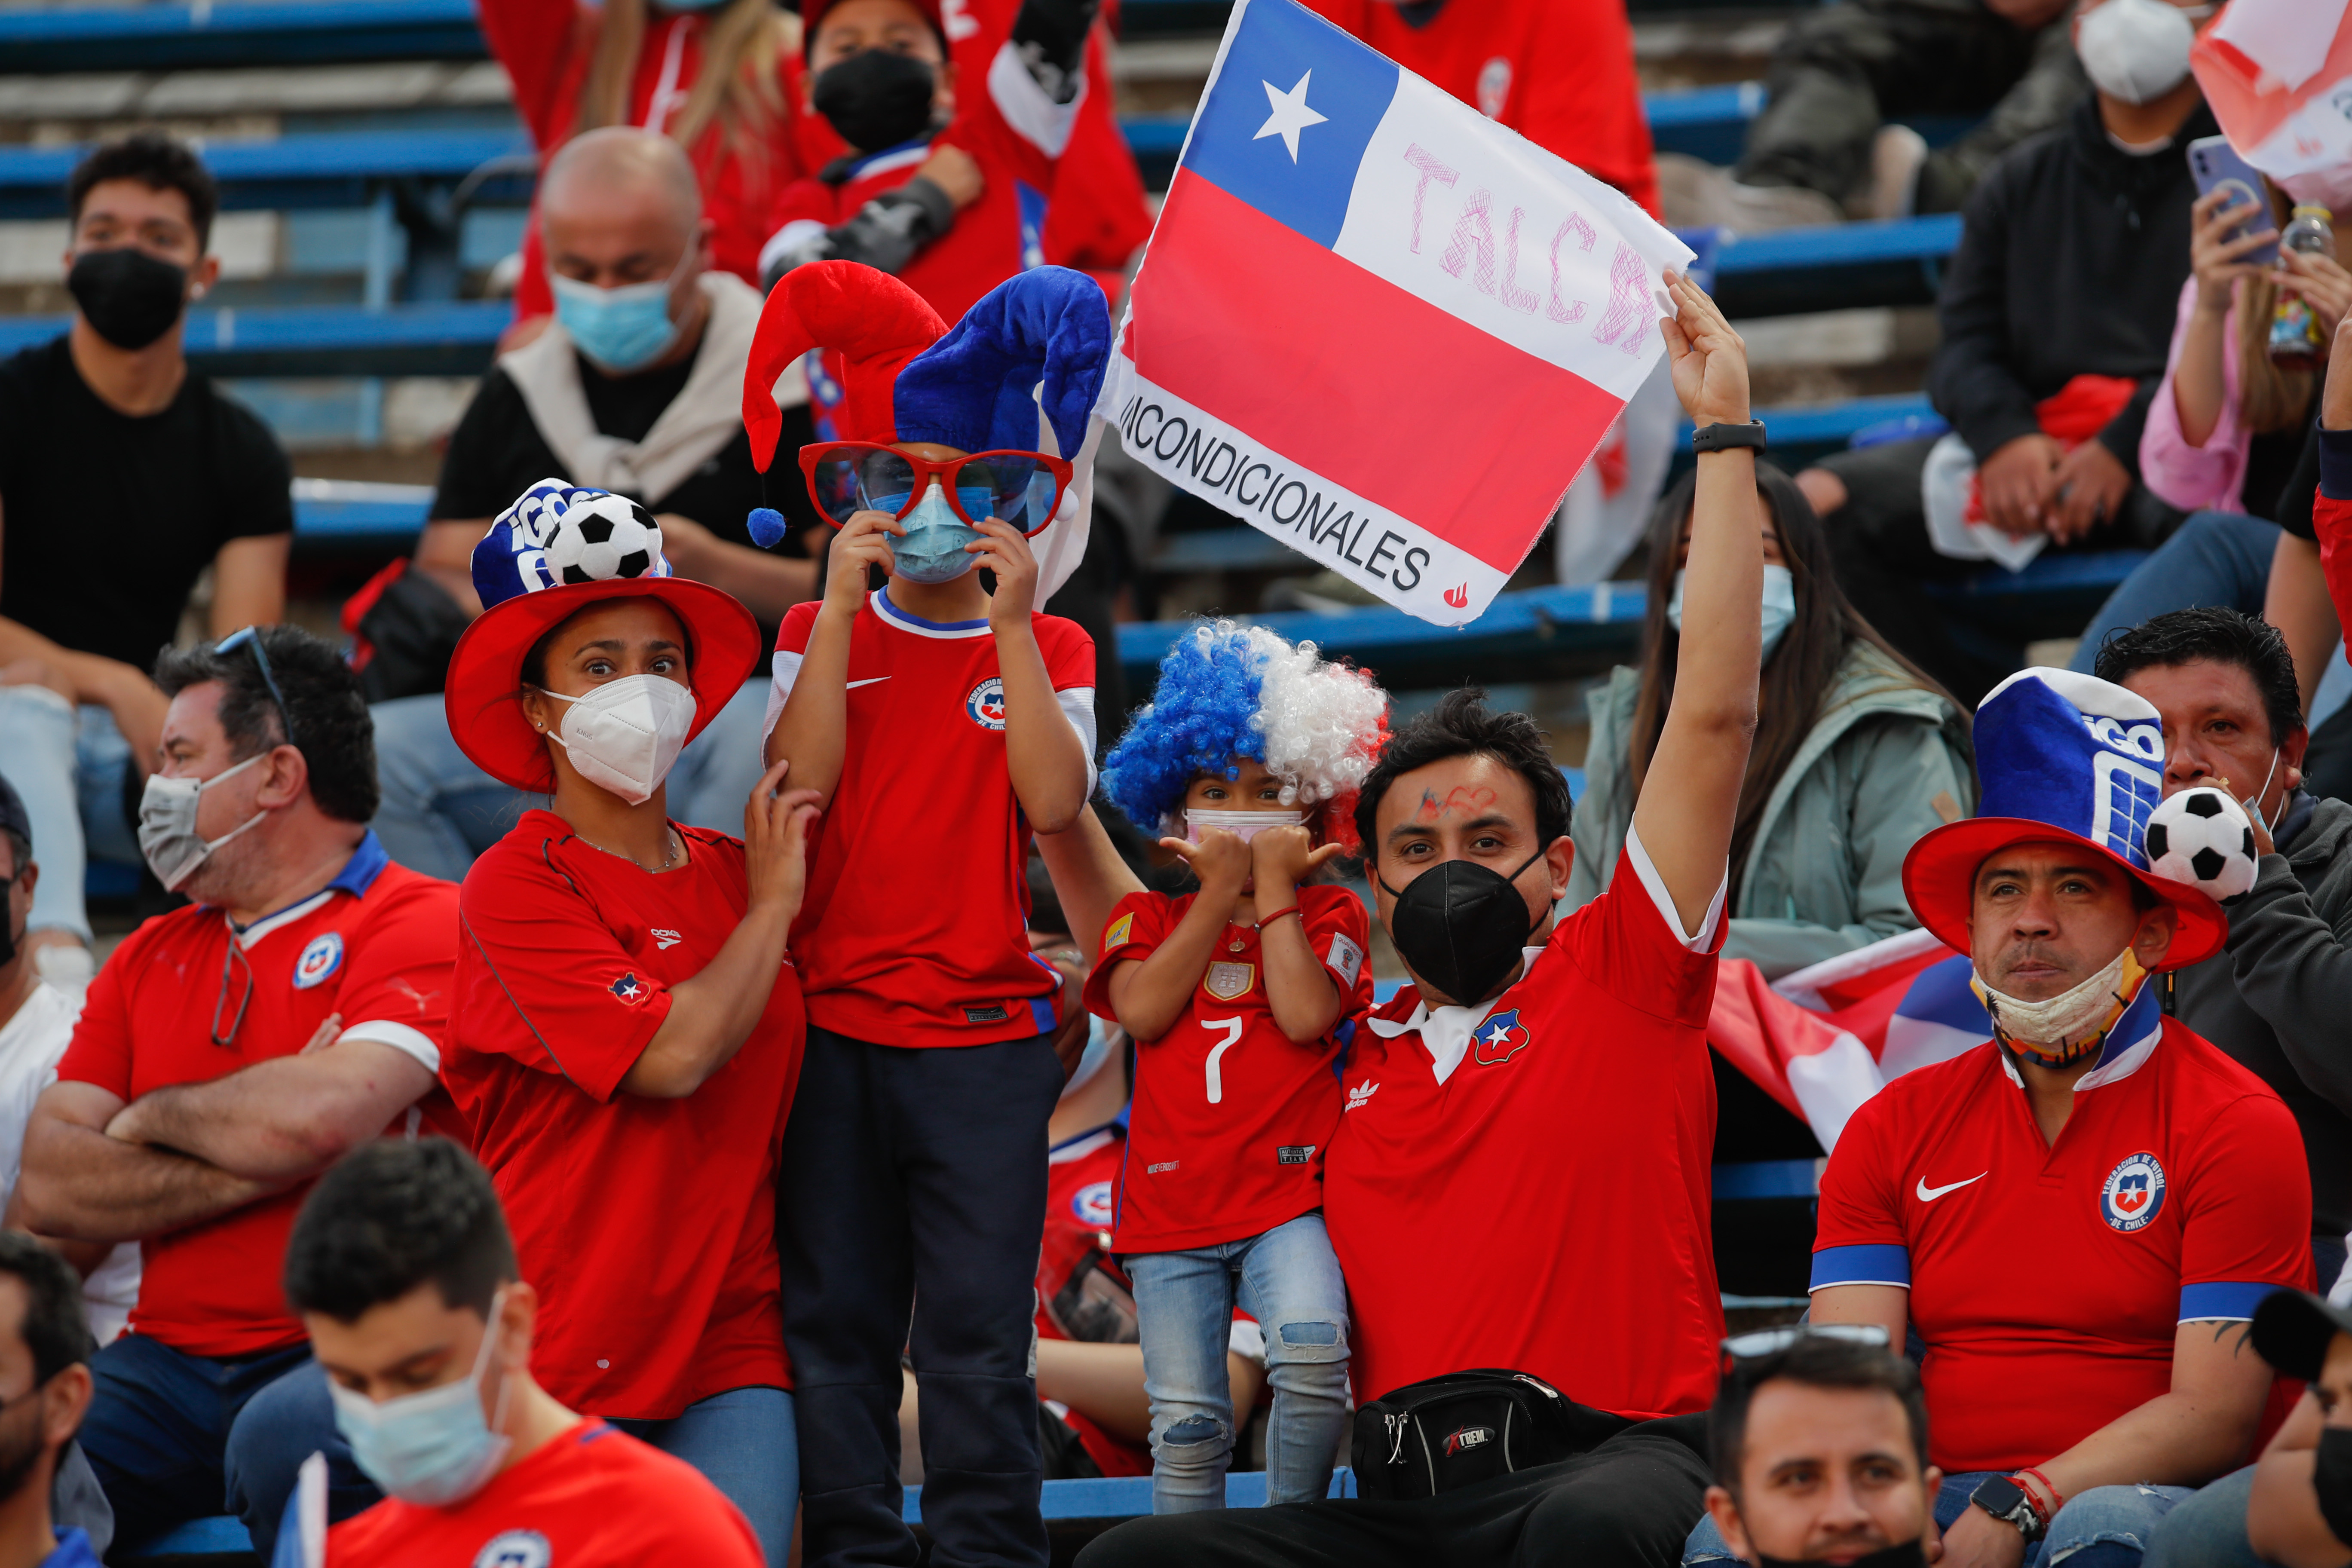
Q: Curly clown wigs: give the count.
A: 1